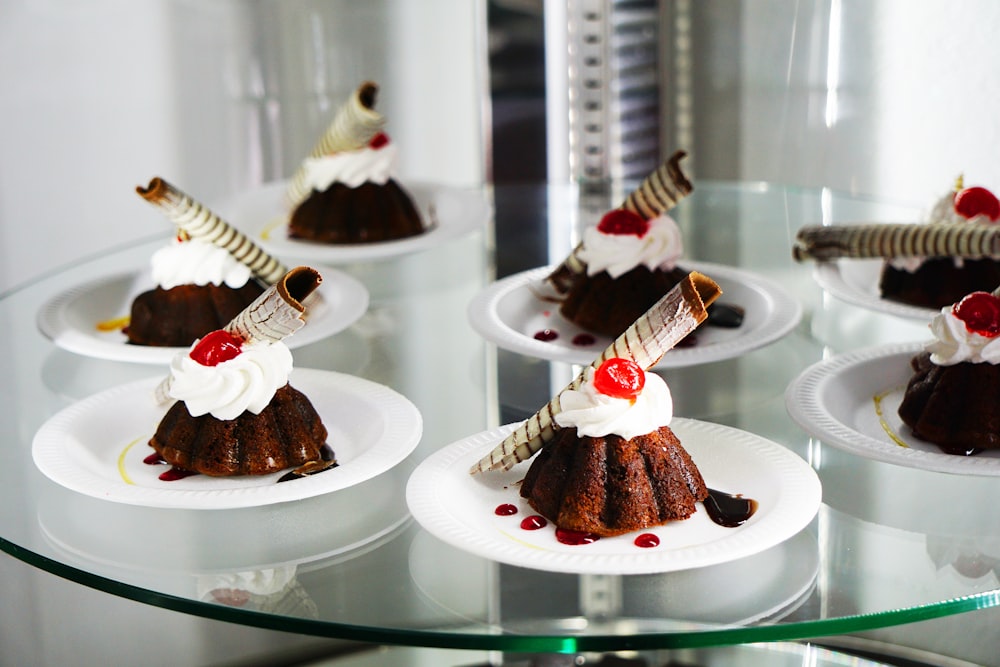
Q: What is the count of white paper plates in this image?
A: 7